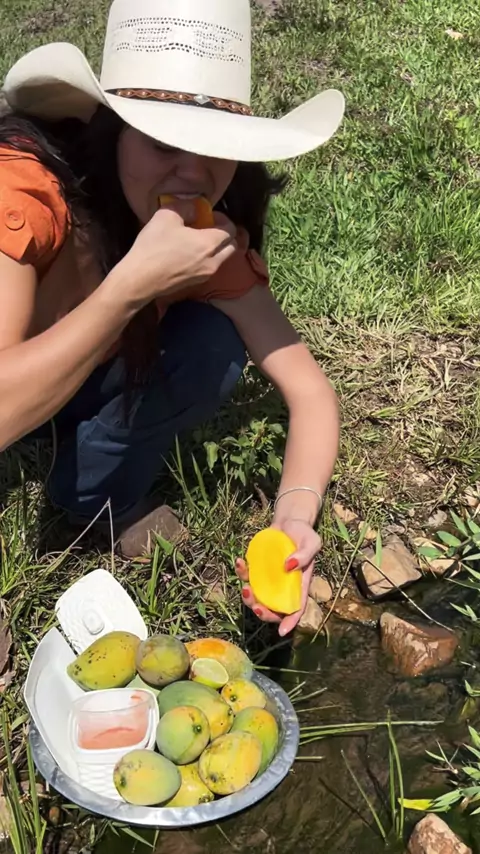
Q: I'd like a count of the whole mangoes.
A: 10